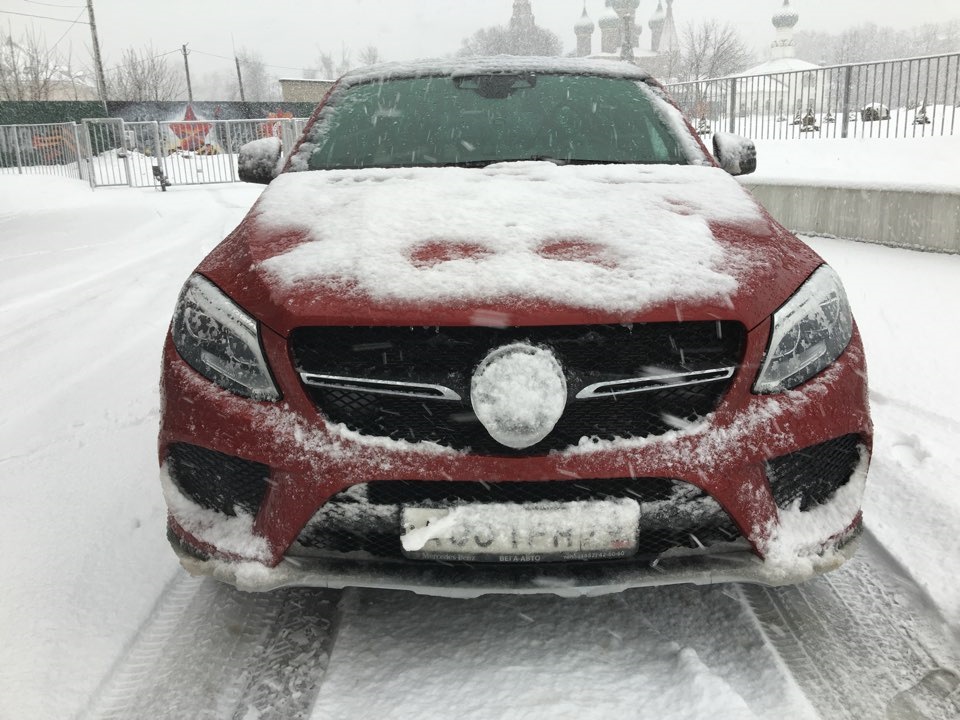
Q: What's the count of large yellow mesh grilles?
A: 0